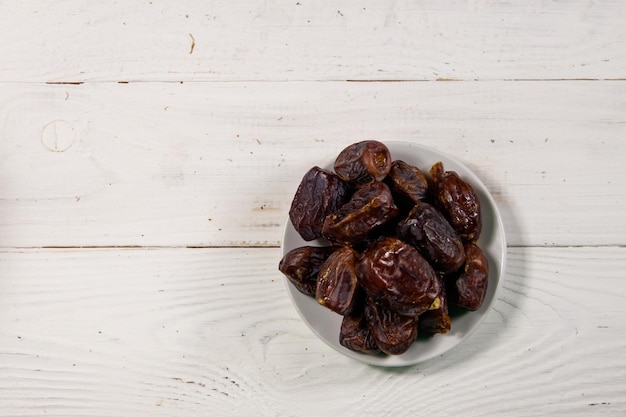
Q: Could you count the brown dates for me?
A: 13